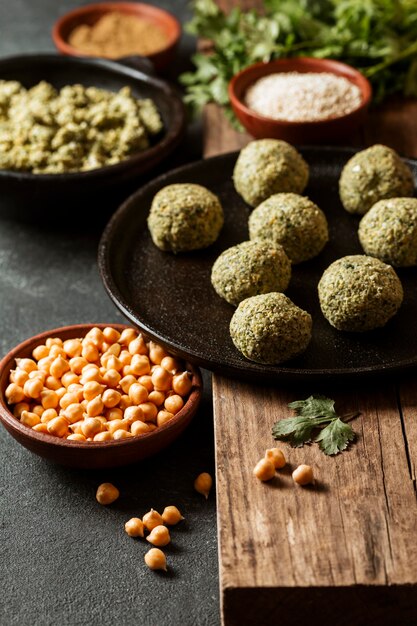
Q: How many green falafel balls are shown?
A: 8